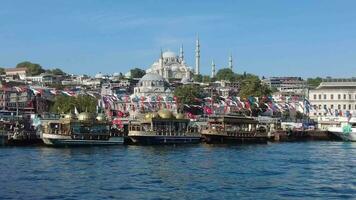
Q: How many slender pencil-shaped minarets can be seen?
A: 5